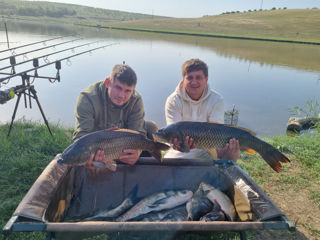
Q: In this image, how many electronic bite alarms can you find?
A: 3